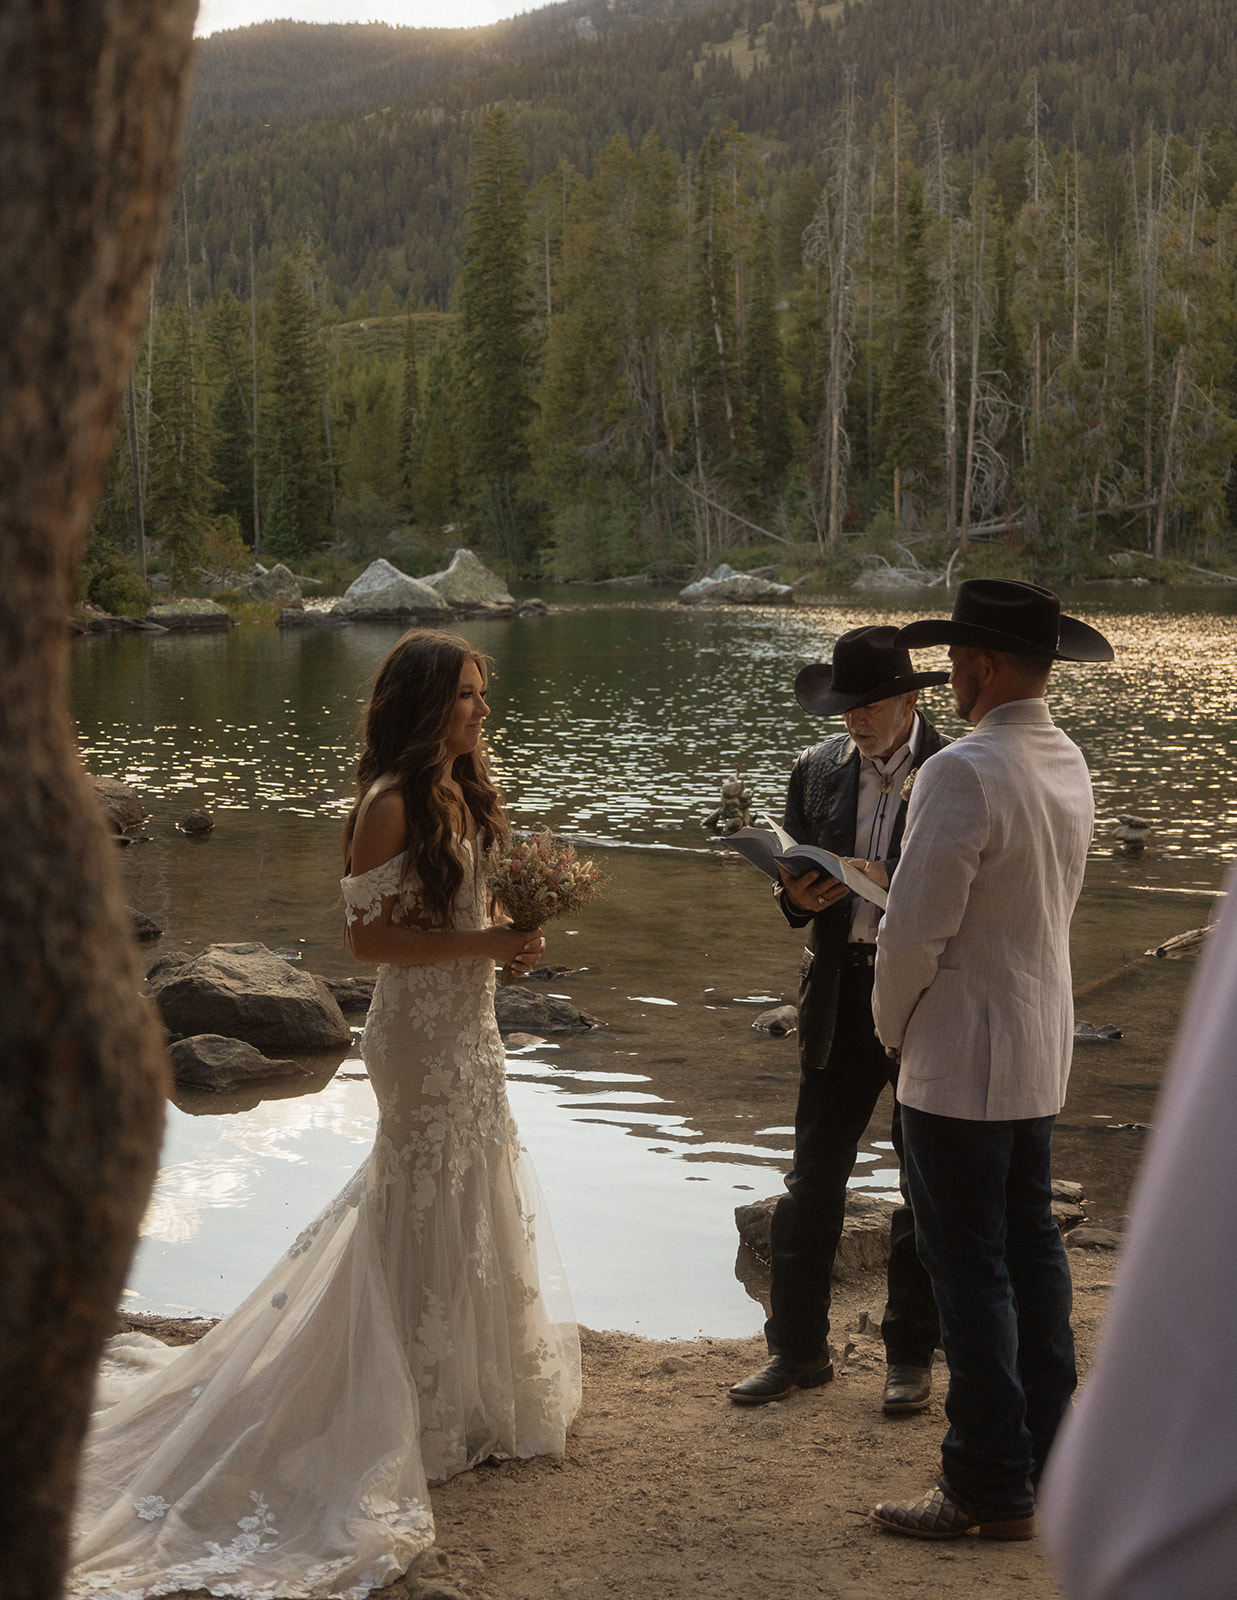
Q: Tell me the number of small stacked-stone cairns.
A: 2